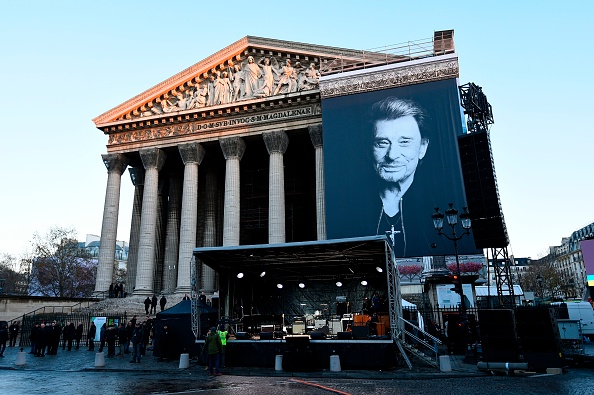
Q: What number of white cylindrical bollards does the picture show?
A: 6